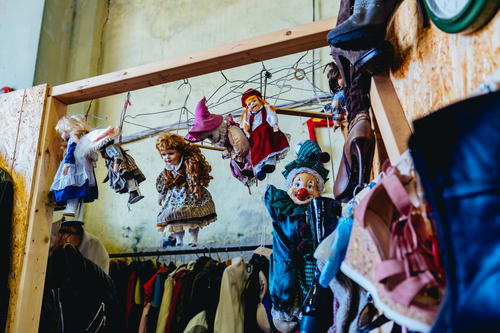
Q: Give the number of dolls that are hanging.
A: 7